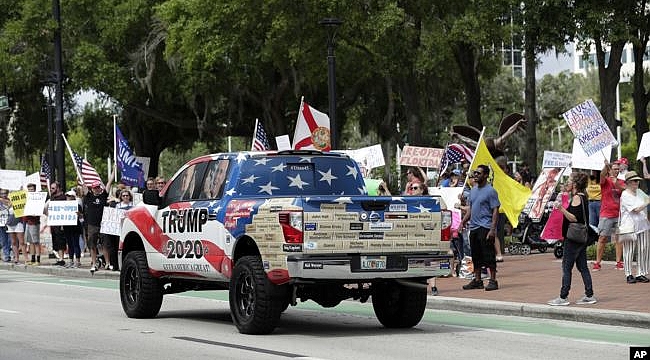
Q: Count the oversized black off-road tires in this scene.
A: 3